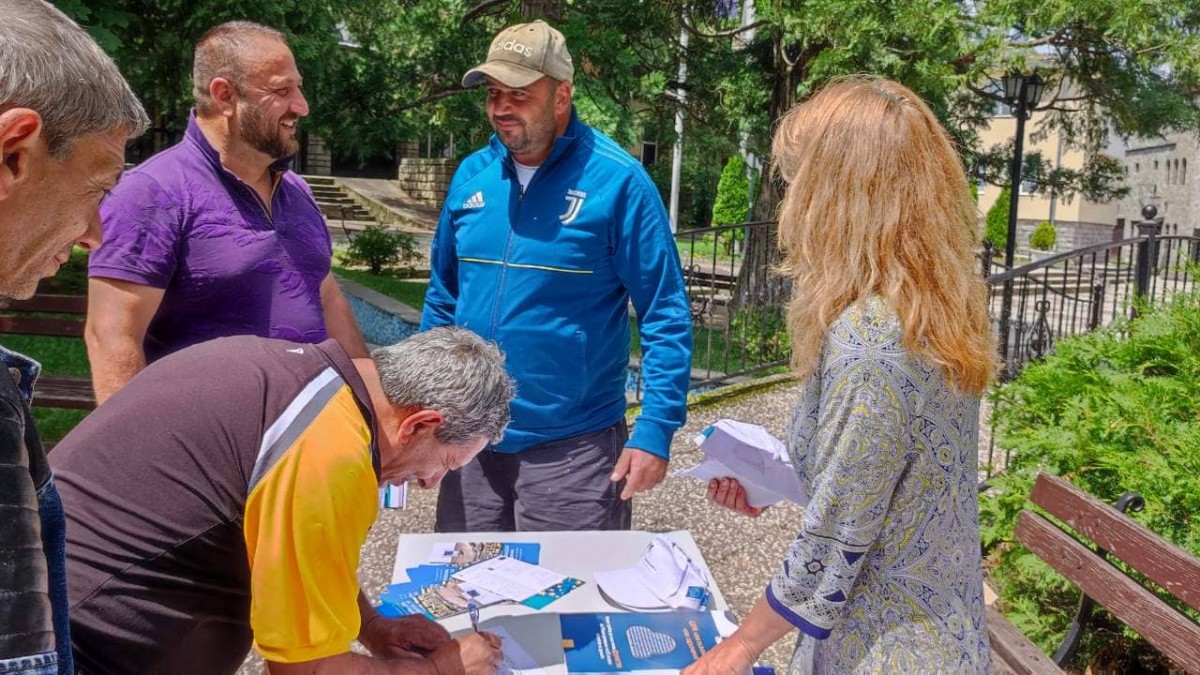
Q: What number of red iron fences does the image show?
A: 0